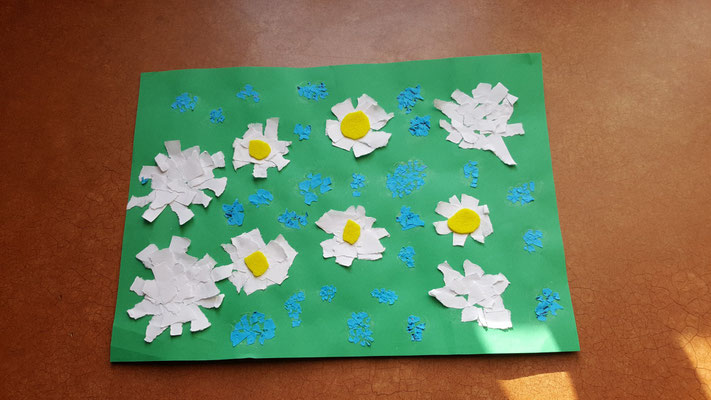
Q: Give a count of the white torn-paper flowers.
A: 9